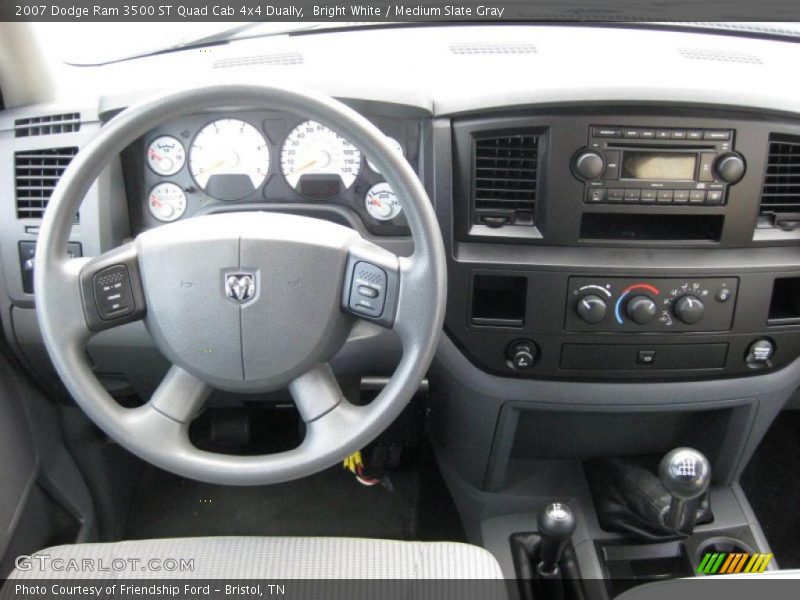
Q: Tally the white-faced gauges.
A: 6